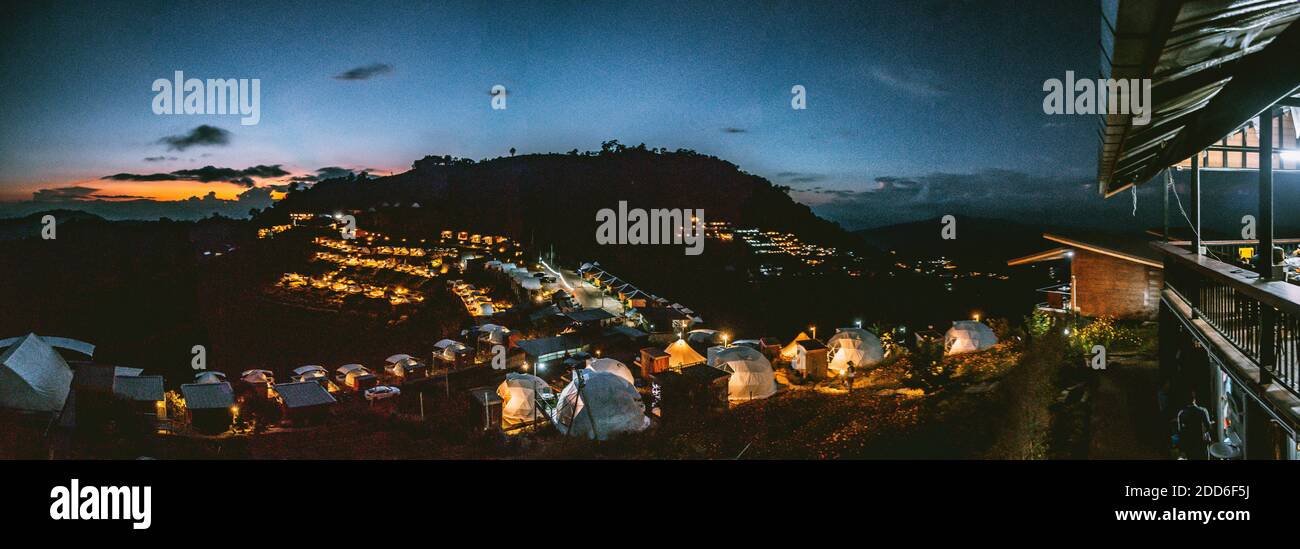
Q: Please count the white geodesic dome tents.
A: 6